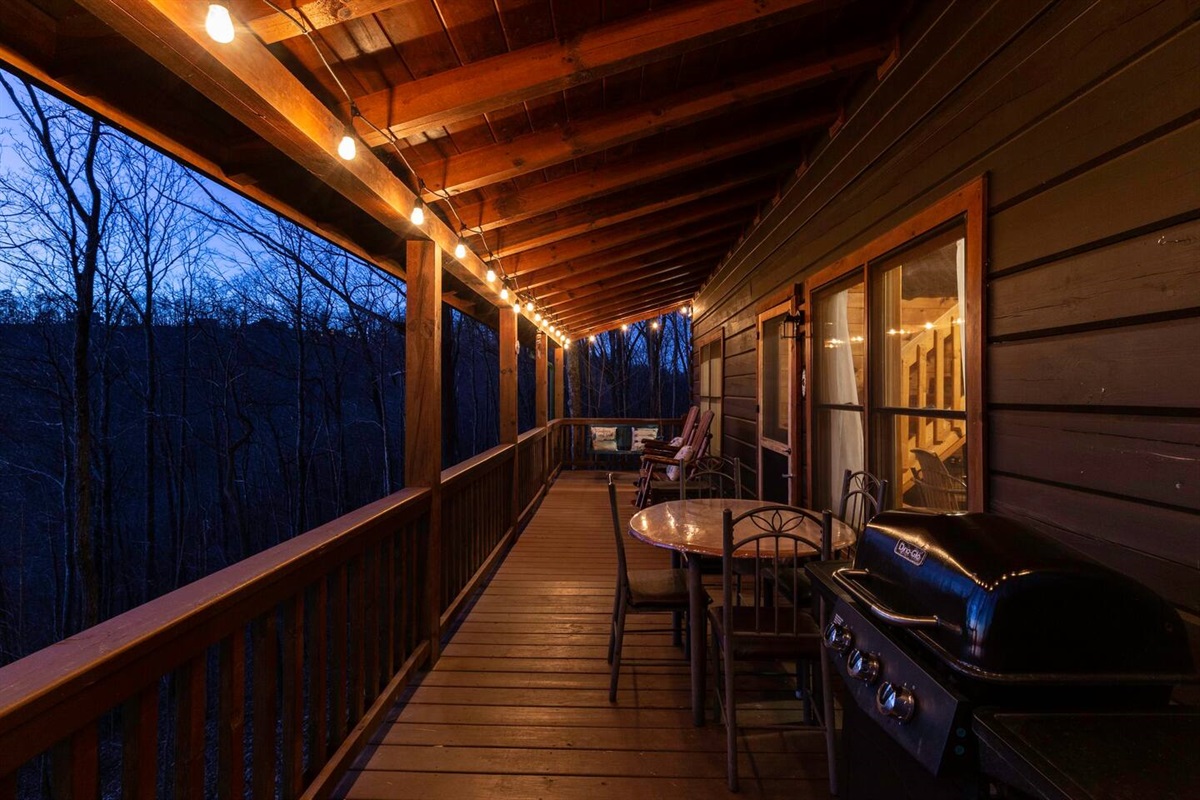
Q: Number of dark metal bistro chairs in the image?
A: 4